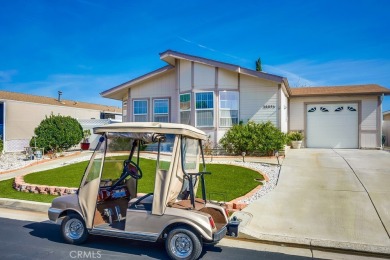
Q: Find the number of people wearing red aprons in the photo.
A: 0